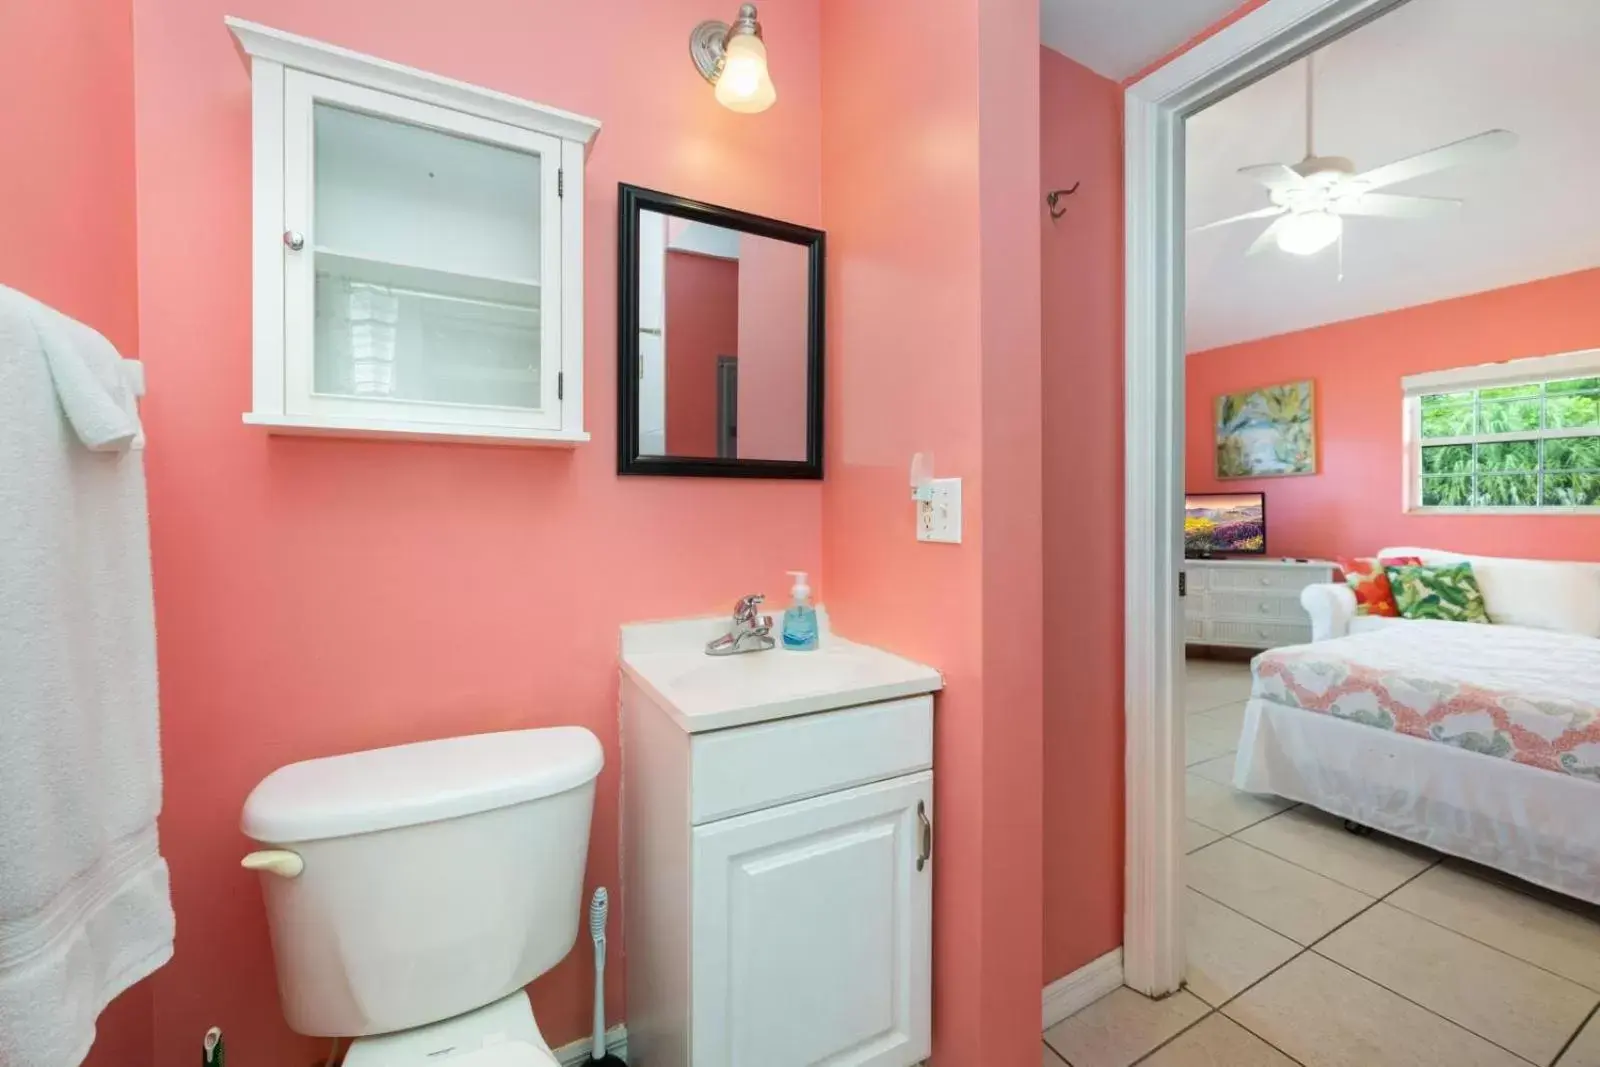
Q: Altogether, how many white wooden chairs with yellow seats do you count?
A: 0